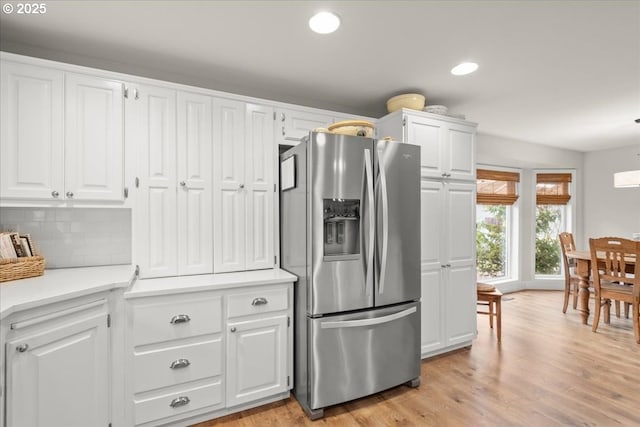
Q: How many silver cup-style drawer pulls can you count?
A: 4